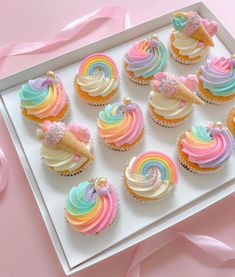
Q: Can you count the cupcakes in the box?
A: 12